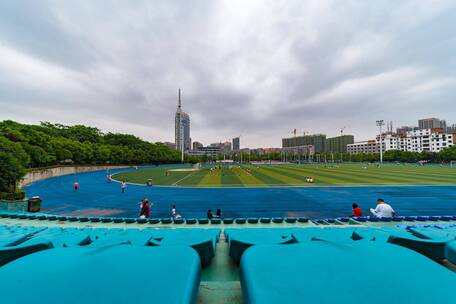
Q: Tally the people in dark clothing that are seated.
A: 2